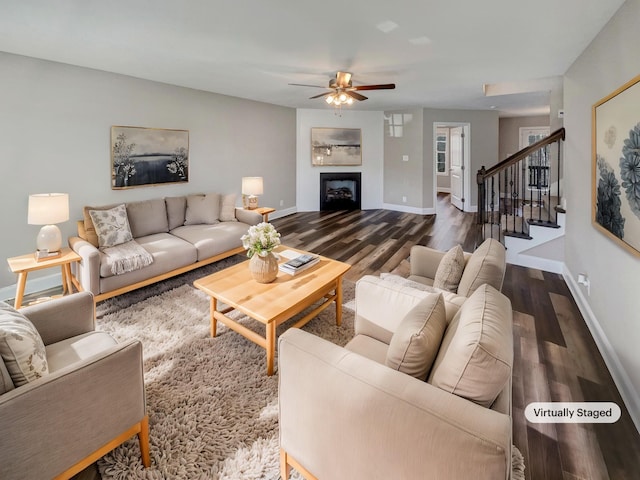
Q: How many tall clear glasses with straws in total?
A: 0